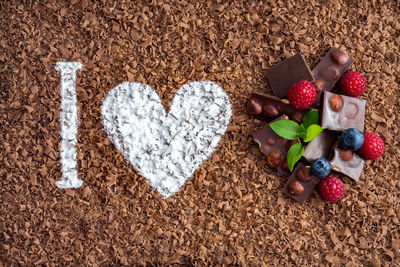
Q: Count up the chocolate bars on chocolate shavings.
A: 8